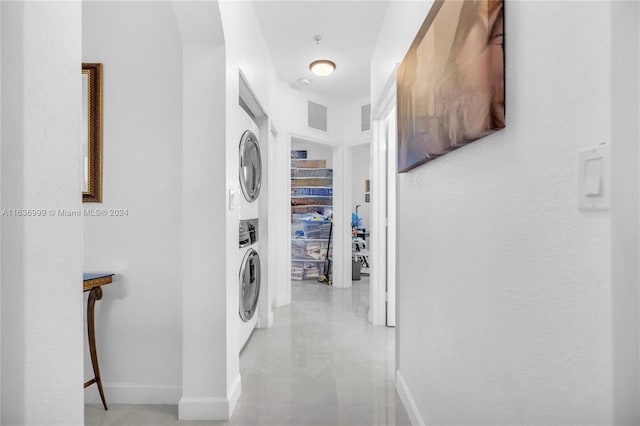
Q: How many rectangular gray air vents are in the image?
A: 2